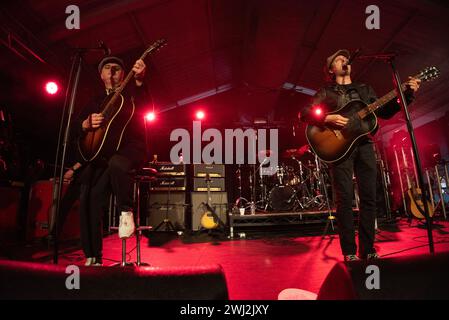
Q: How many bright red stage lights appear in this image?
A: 4